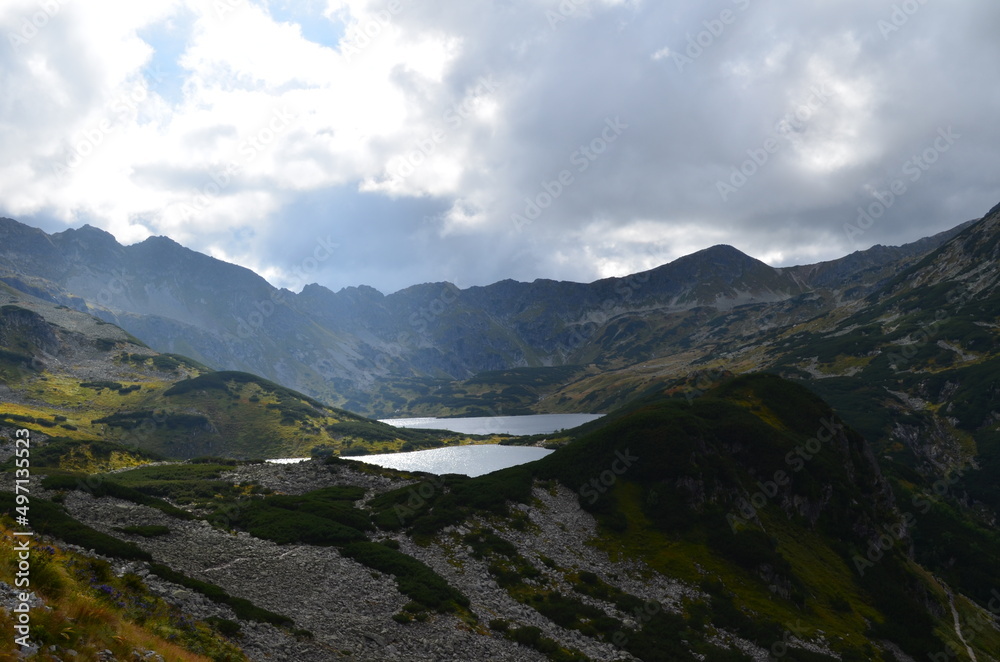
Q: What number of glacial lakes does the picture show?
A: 2